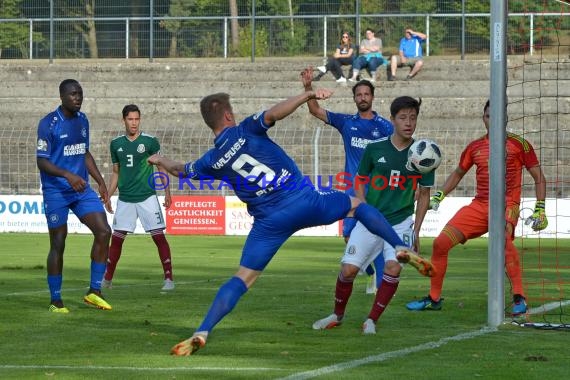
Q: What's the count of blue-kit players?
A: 3